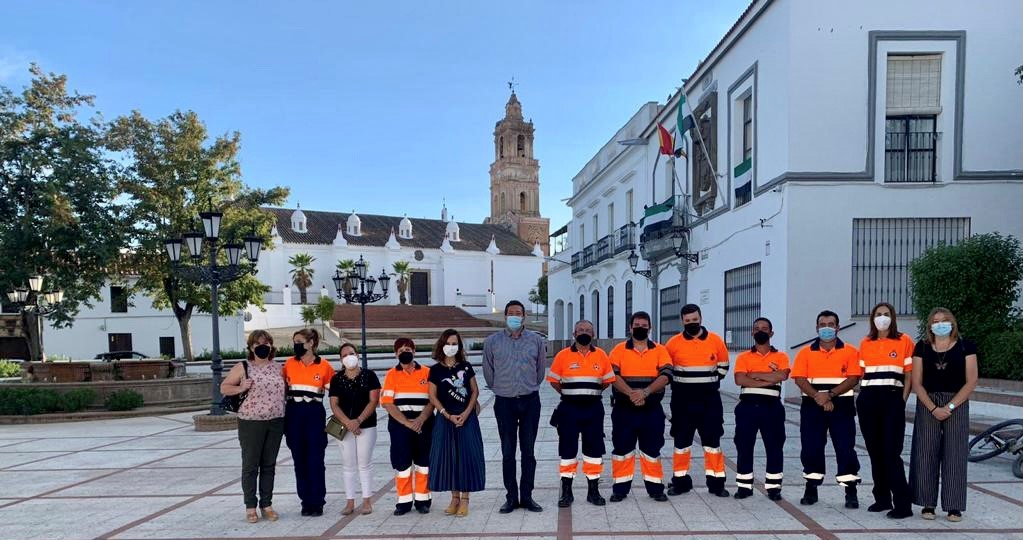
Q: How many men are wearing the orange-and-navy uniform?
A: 5